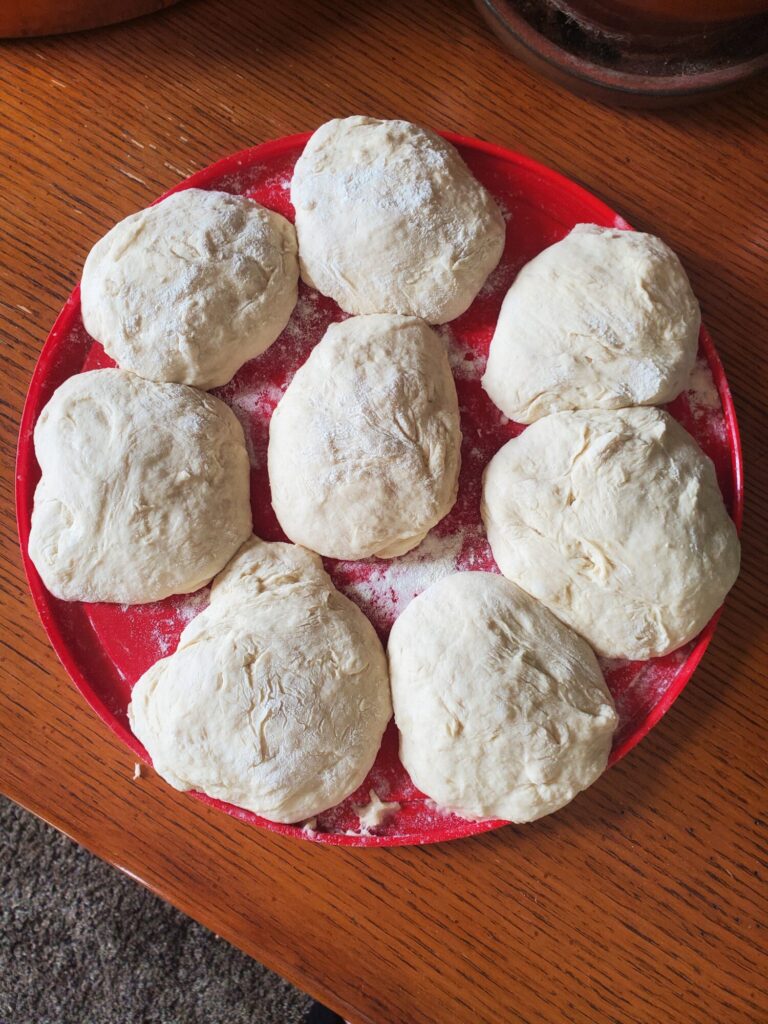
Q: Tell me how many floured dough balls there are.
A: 8